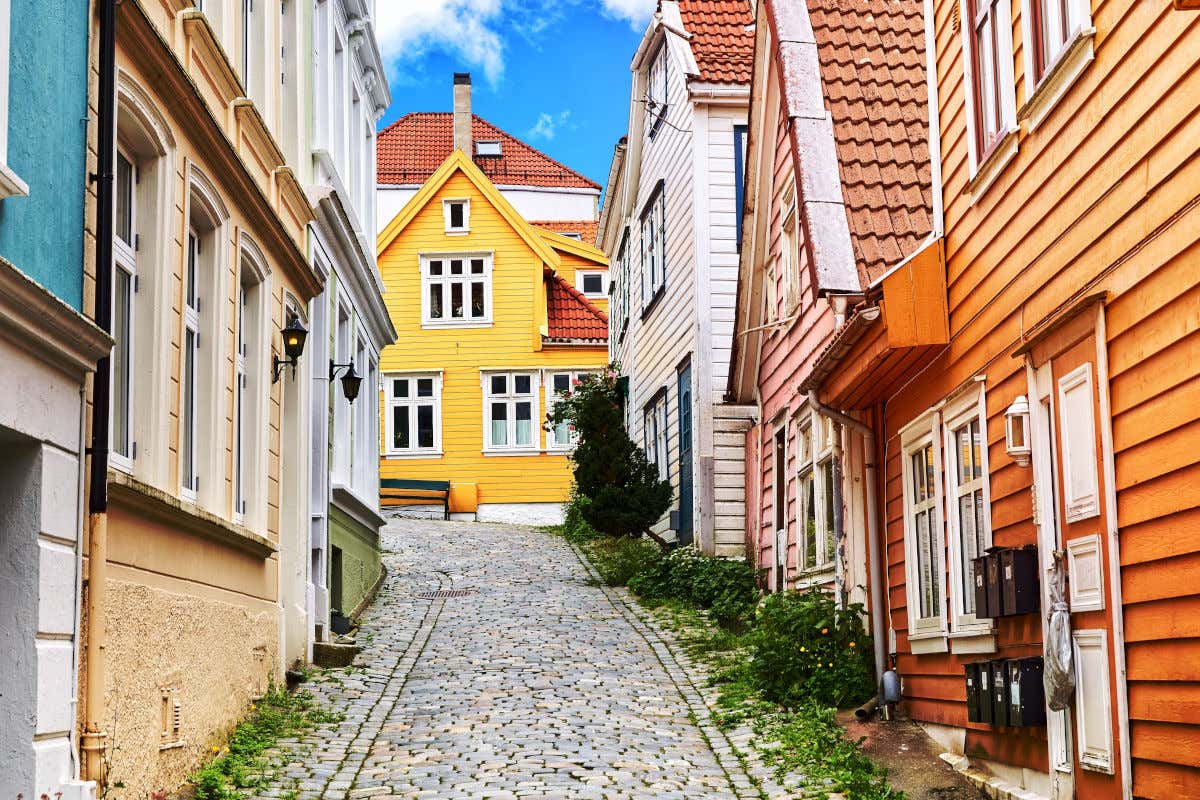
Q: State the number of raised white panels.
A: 3